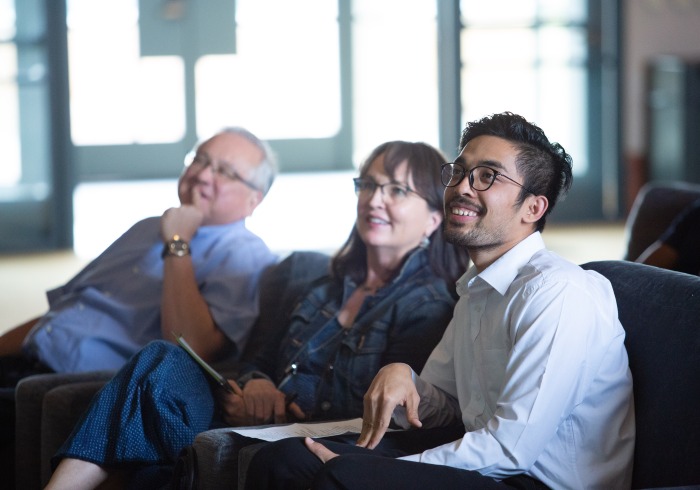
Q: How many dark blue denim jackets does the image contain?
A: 1